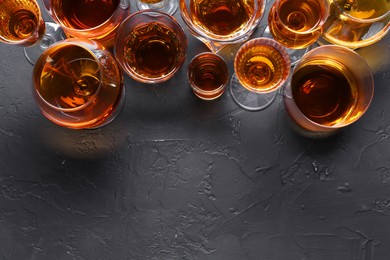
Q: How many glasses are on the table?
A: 11